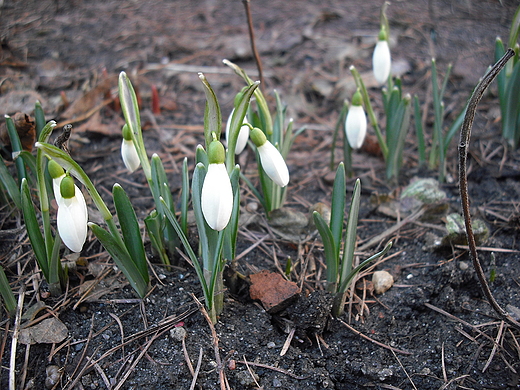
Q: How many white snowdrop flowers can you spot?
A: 8